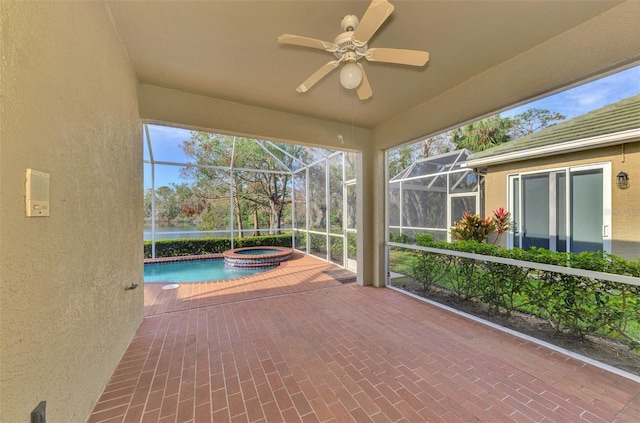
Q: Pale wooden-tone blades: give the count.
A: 5